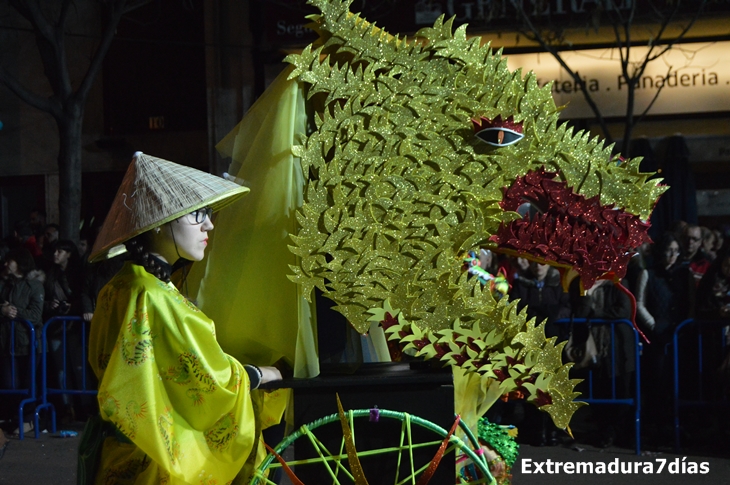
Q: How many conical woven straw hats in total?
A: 1